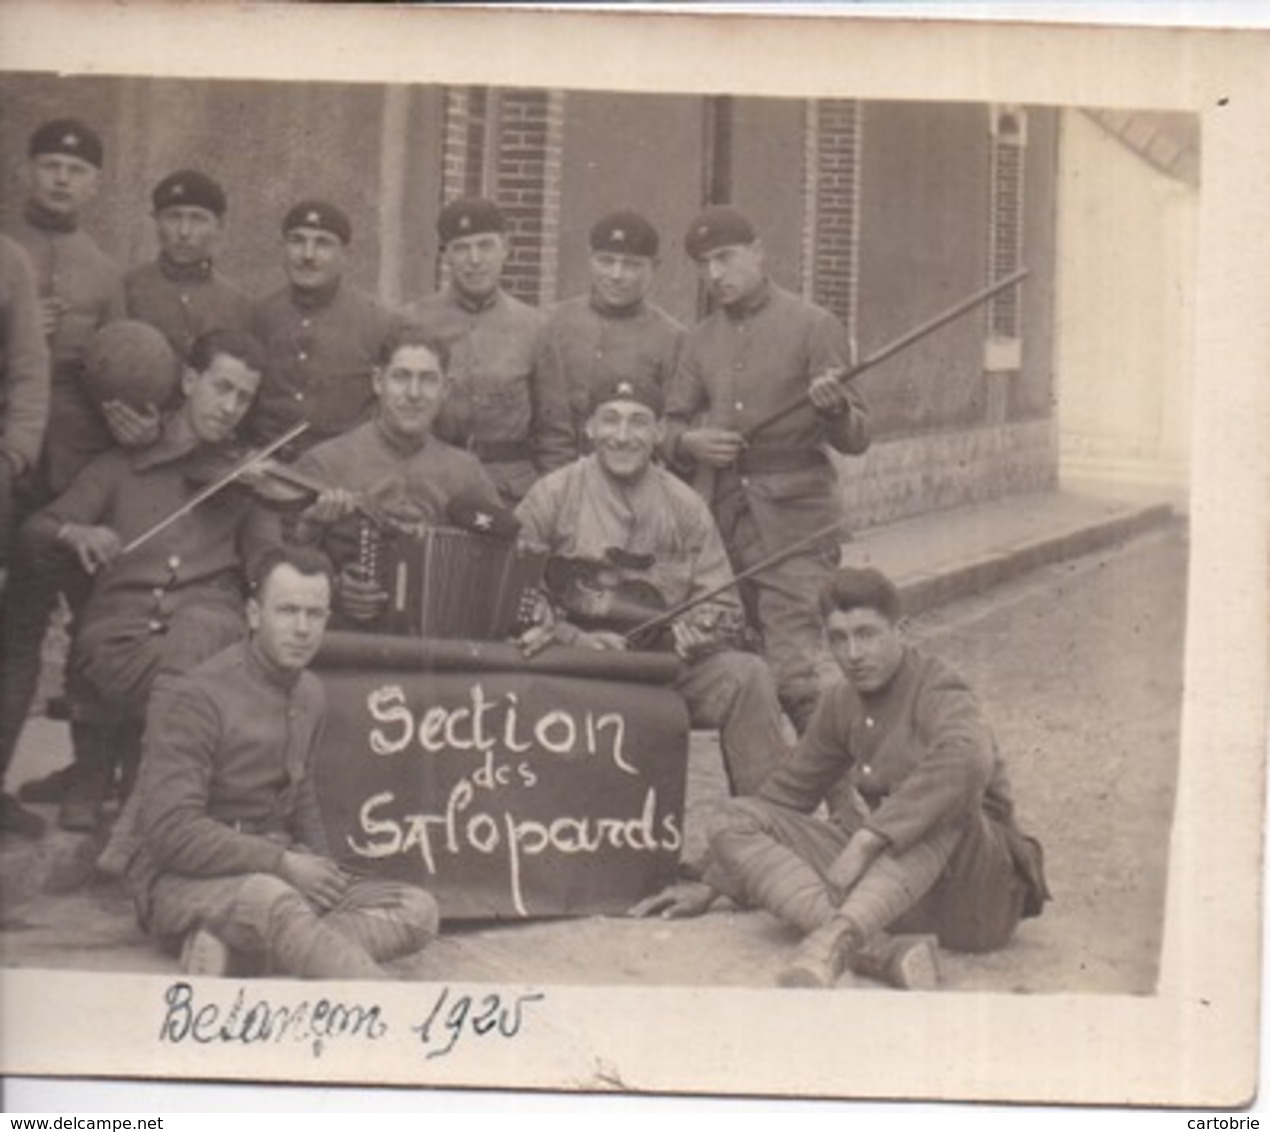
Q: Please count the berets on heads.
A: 7